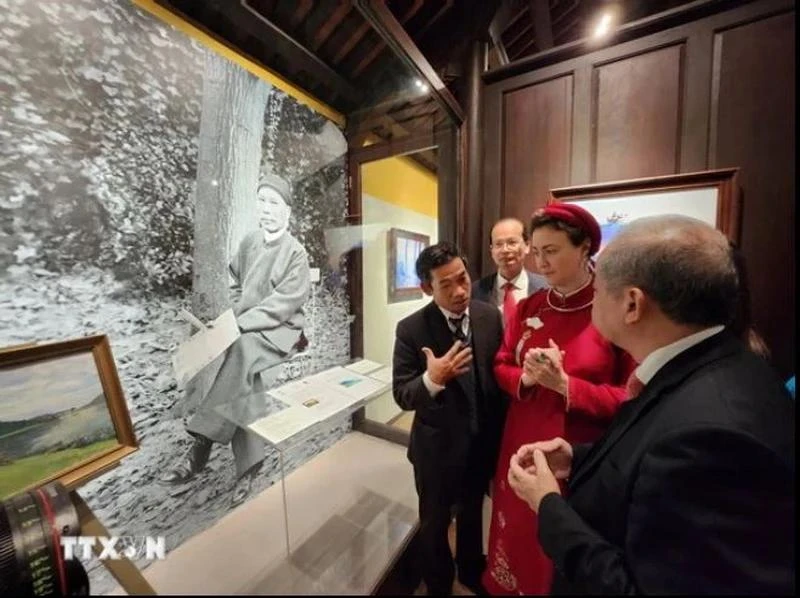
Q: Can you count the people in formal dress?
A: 4